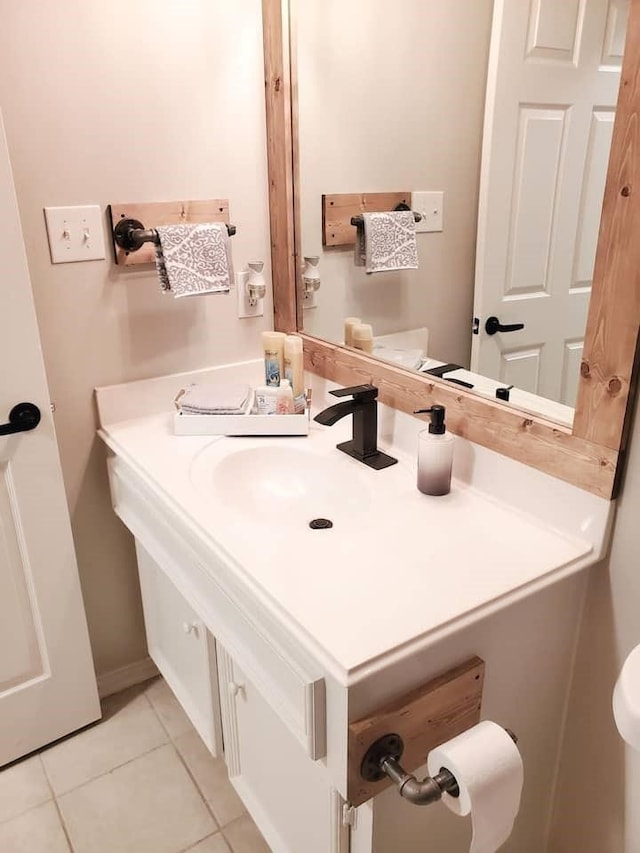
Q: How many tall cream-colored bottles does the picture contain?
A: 2